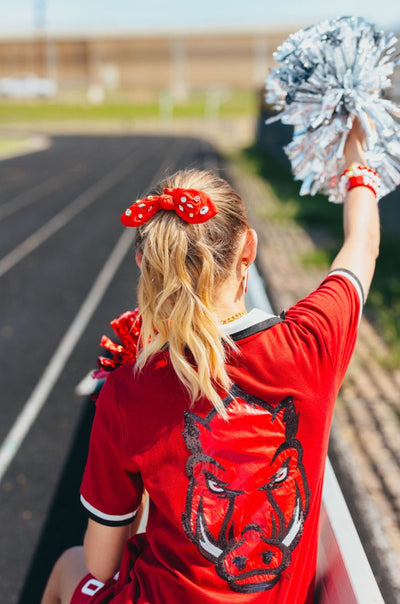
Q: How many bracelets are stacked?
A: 3